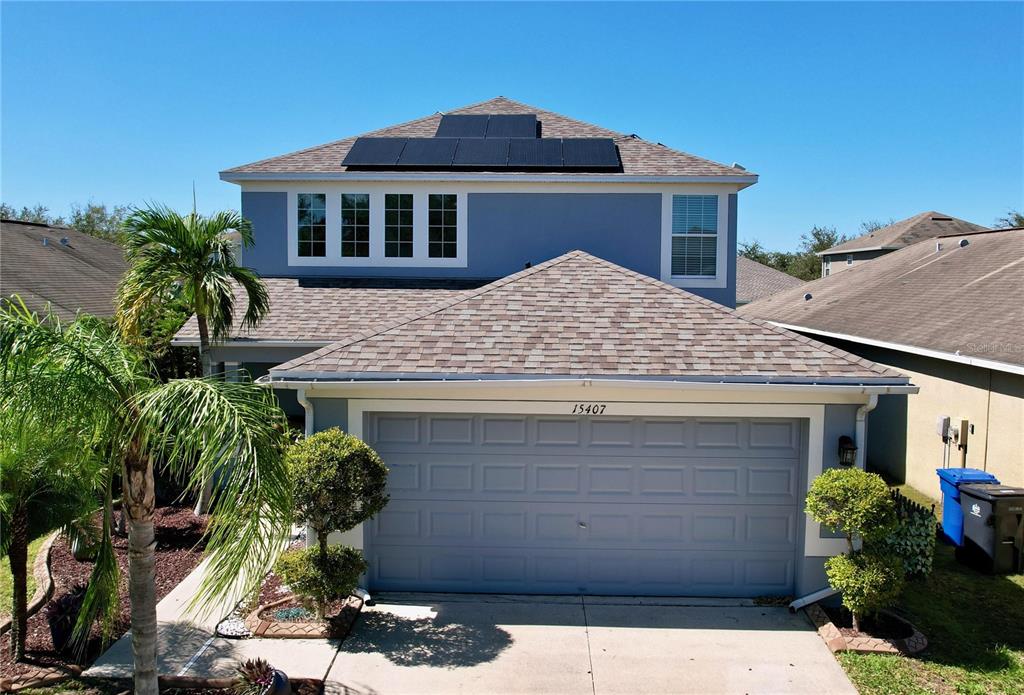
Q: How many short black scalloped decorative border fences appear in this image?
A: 1